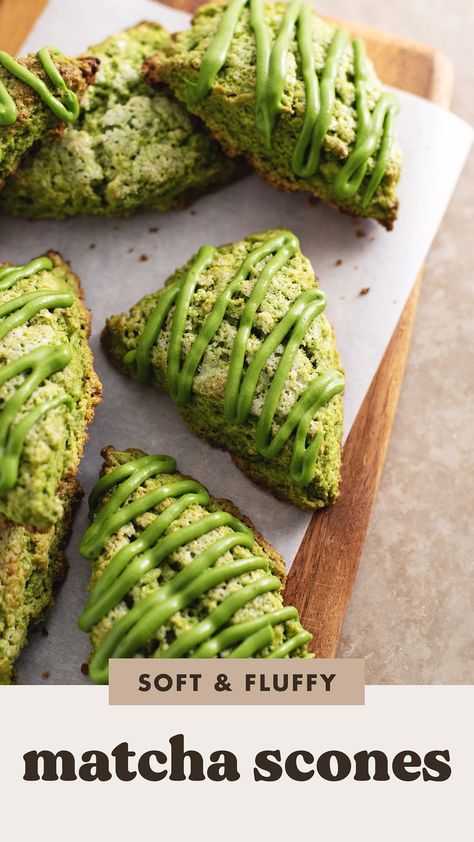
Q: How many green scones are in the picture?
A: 7